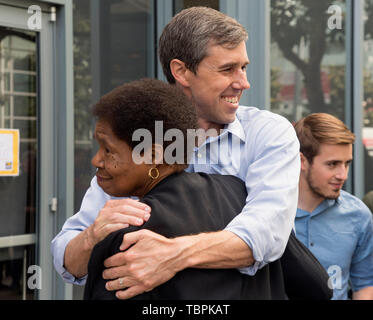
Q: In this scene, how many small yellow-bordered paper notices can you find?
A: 1